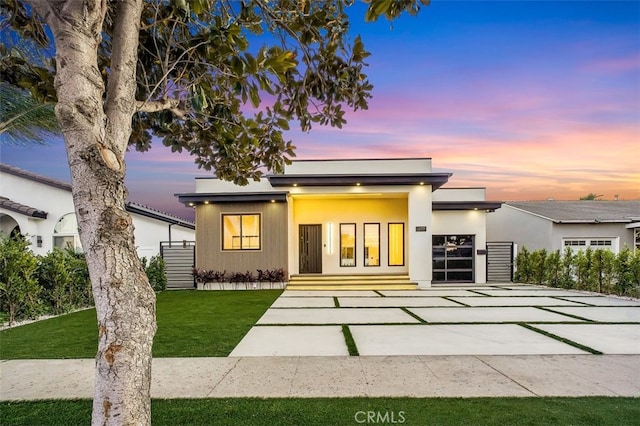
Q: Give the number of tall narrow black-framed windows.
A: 3